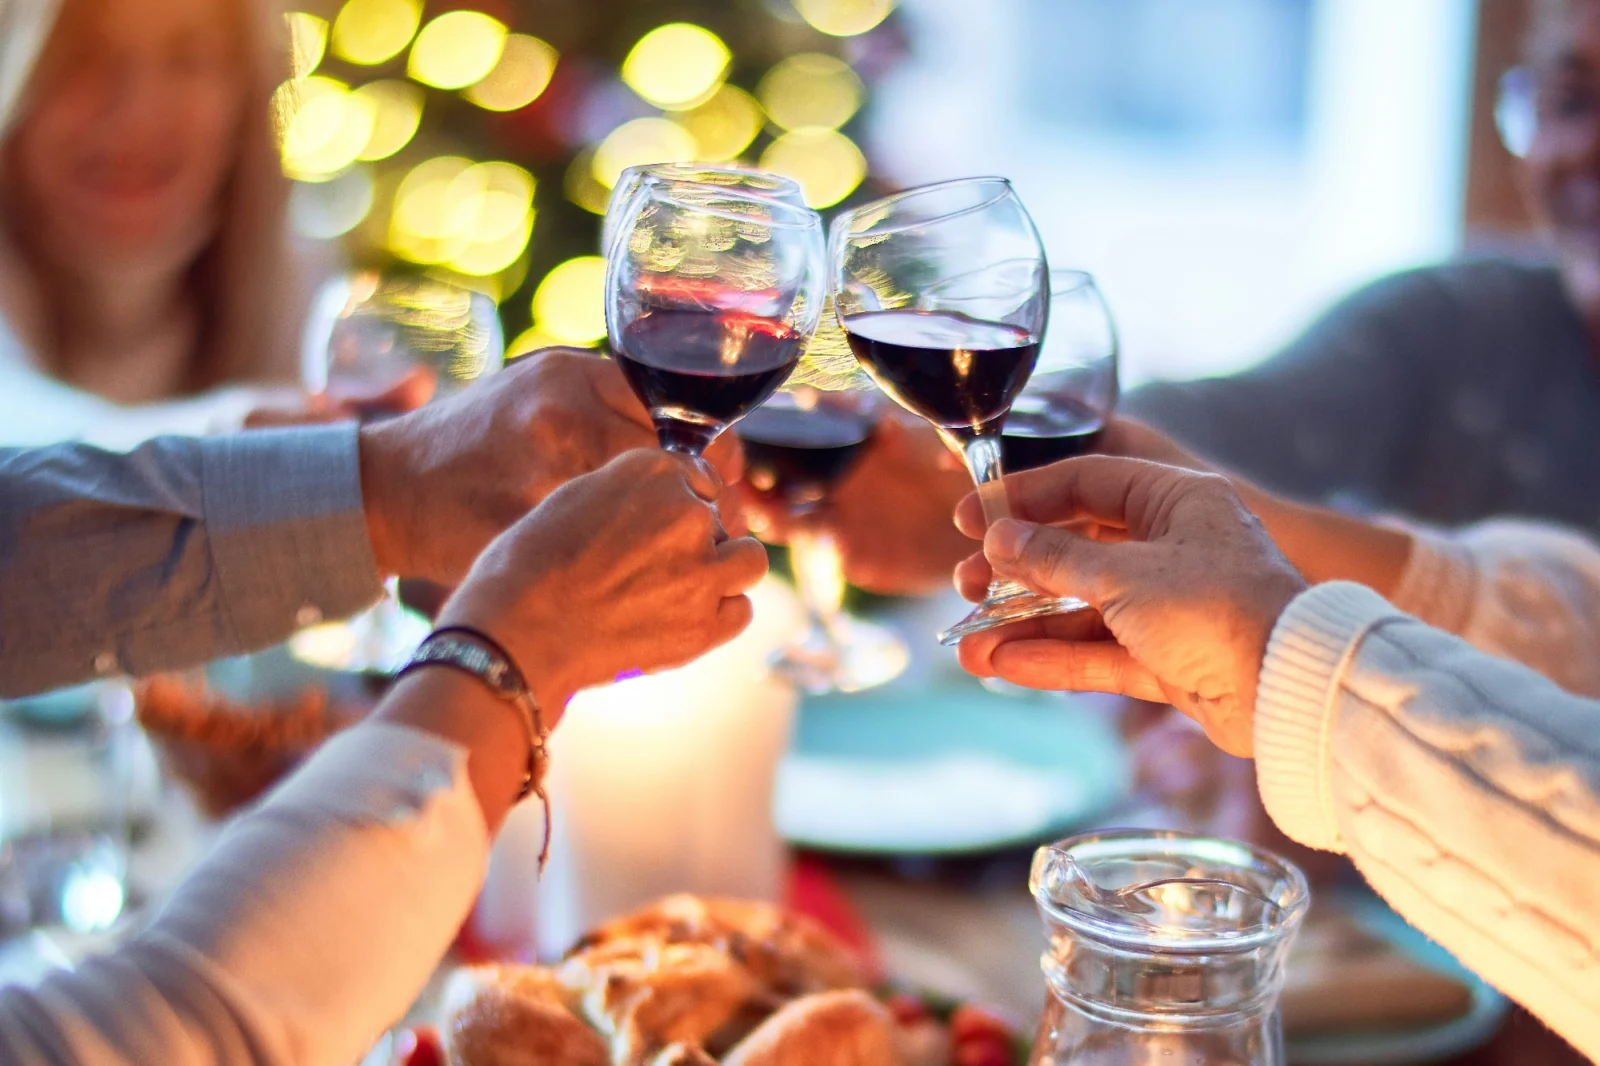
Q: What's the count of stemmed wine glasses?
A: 6